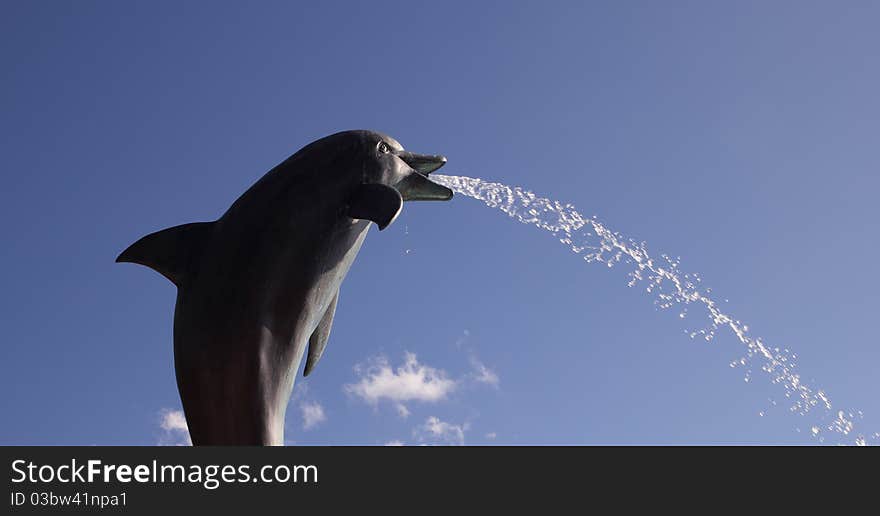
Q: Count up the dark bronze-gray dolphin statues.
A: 1